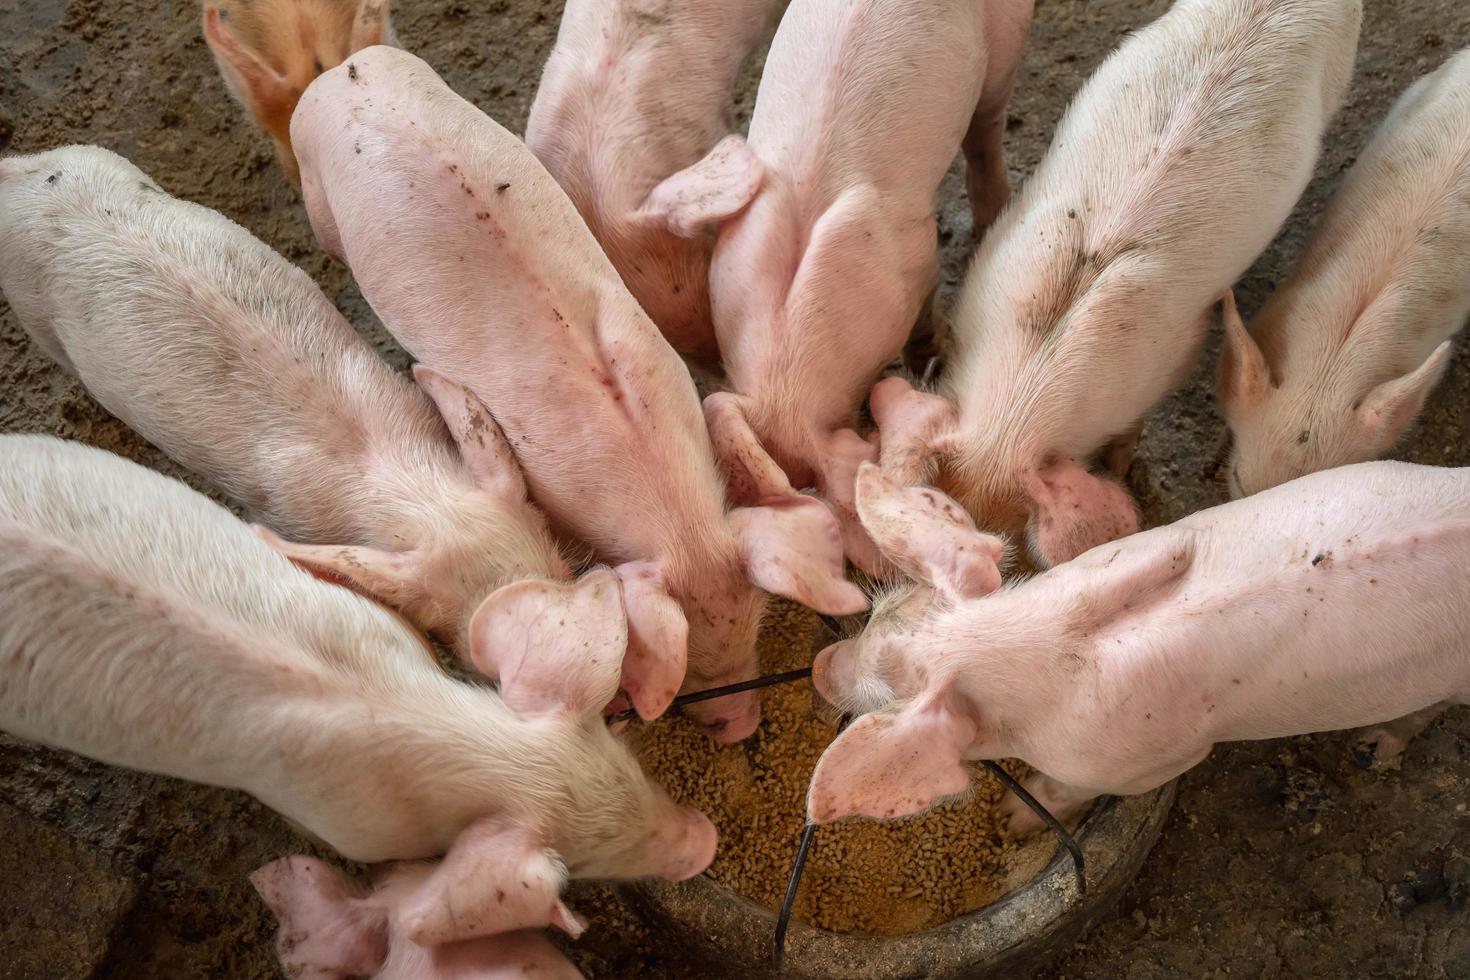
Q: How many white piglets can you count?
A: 9